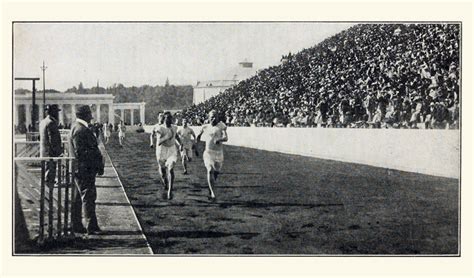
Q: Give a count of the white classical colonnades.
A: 1